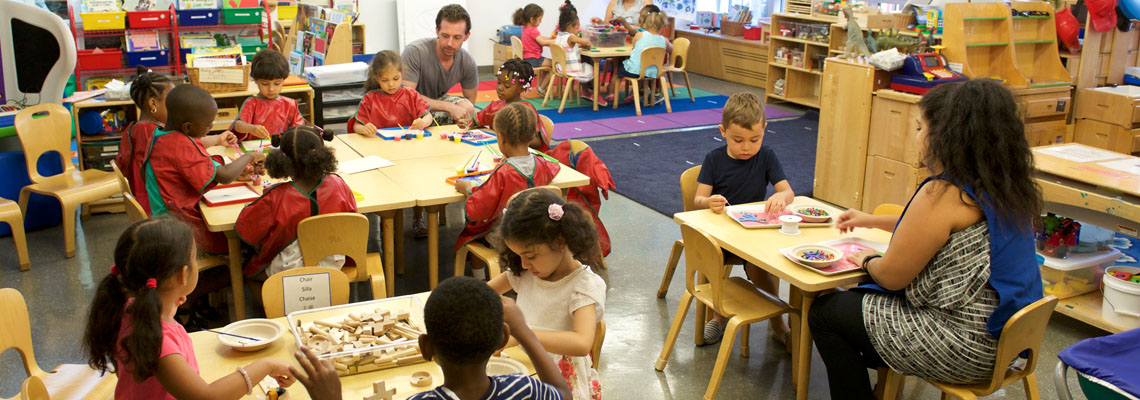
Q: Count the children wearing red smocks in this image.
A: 7